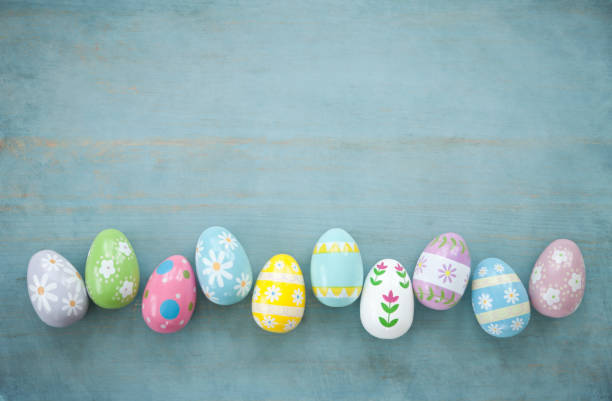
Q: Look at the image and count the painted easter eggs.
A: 10